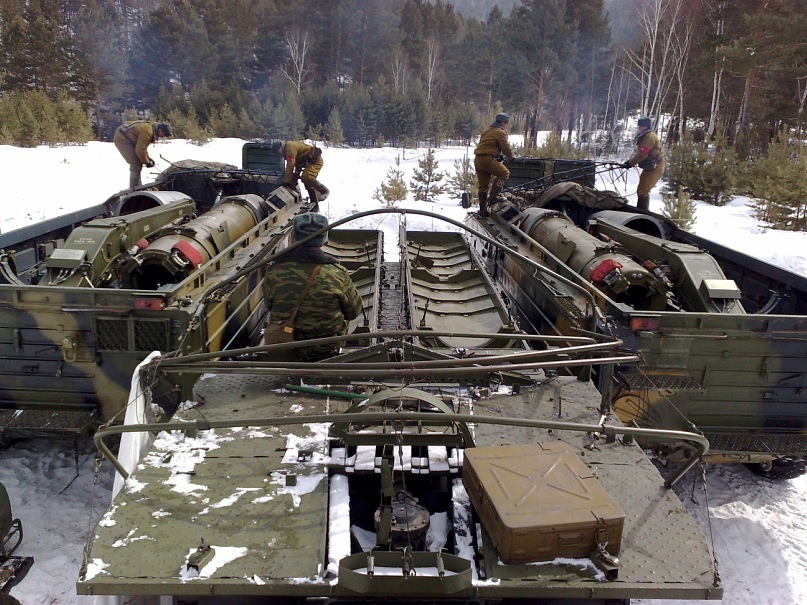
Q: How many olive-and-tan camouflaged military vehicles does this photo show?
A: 2